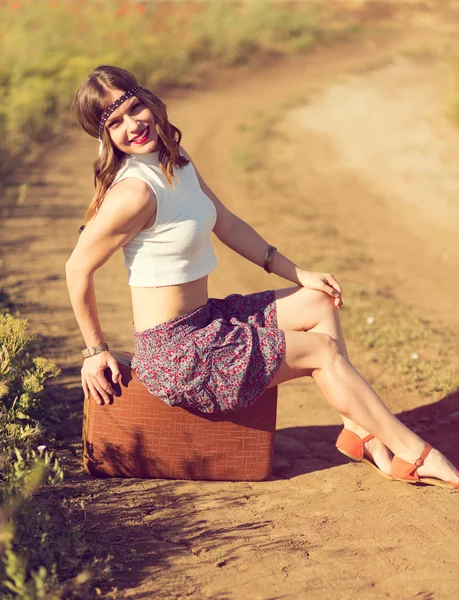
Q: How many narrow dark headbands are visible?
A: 1